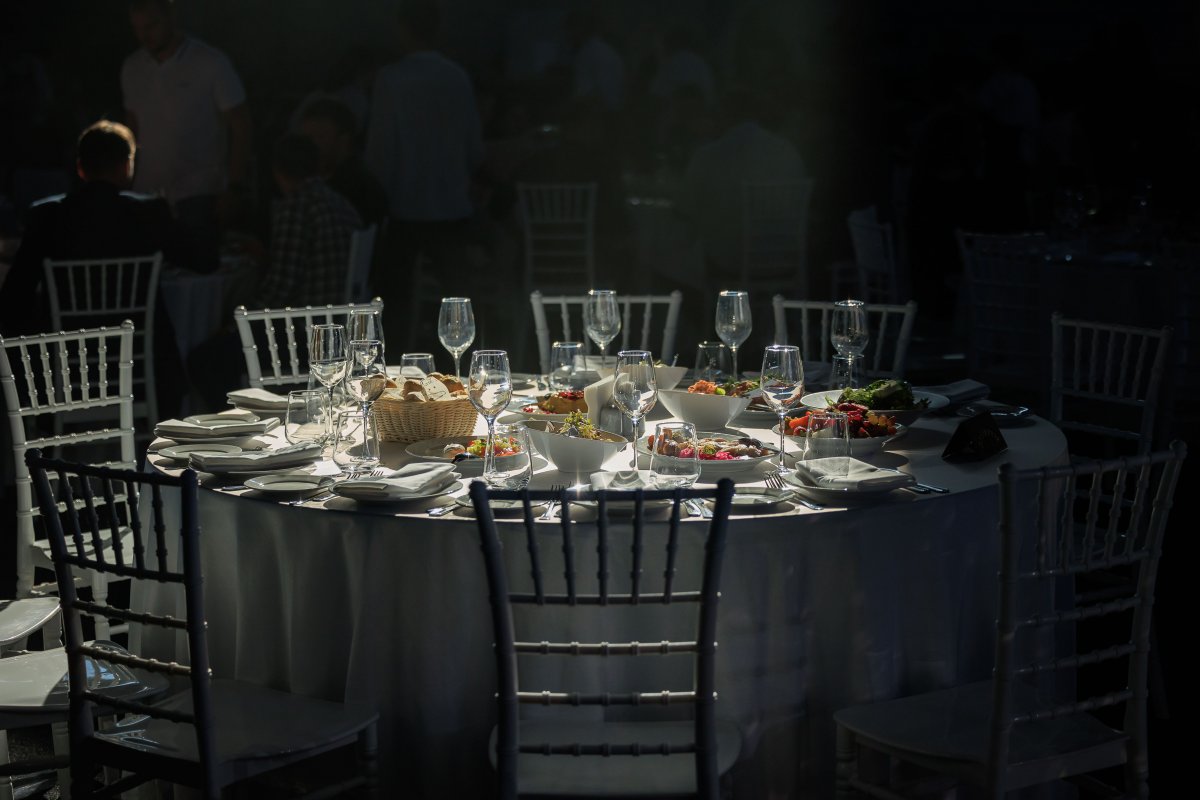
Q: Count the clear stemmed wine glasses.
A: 10